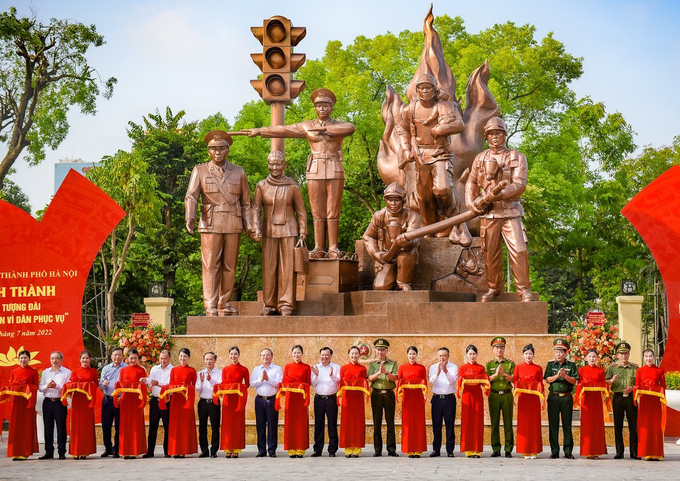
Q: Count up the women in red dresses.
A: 12